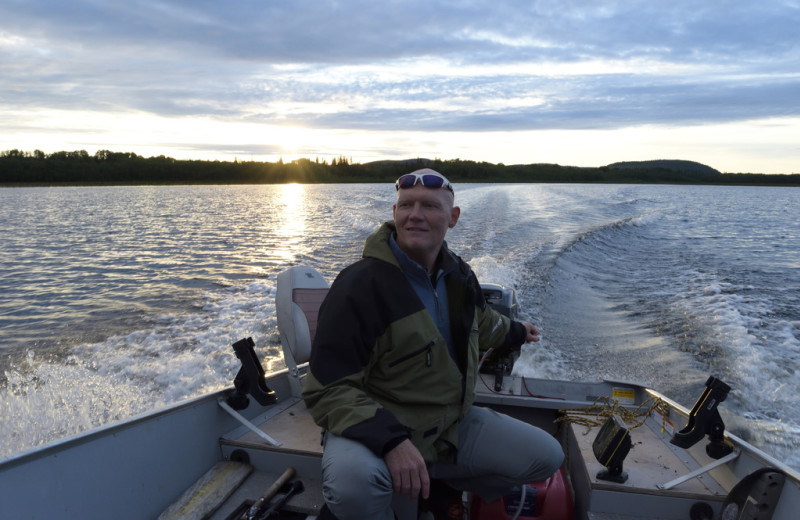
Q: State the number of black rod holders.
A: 2